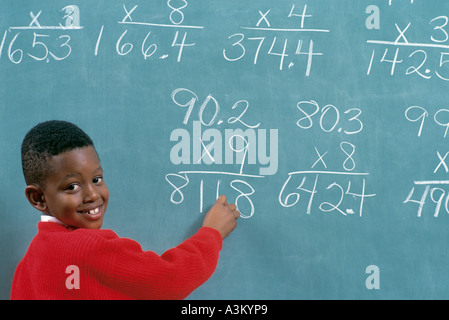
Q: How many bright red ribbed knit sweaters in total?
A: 1